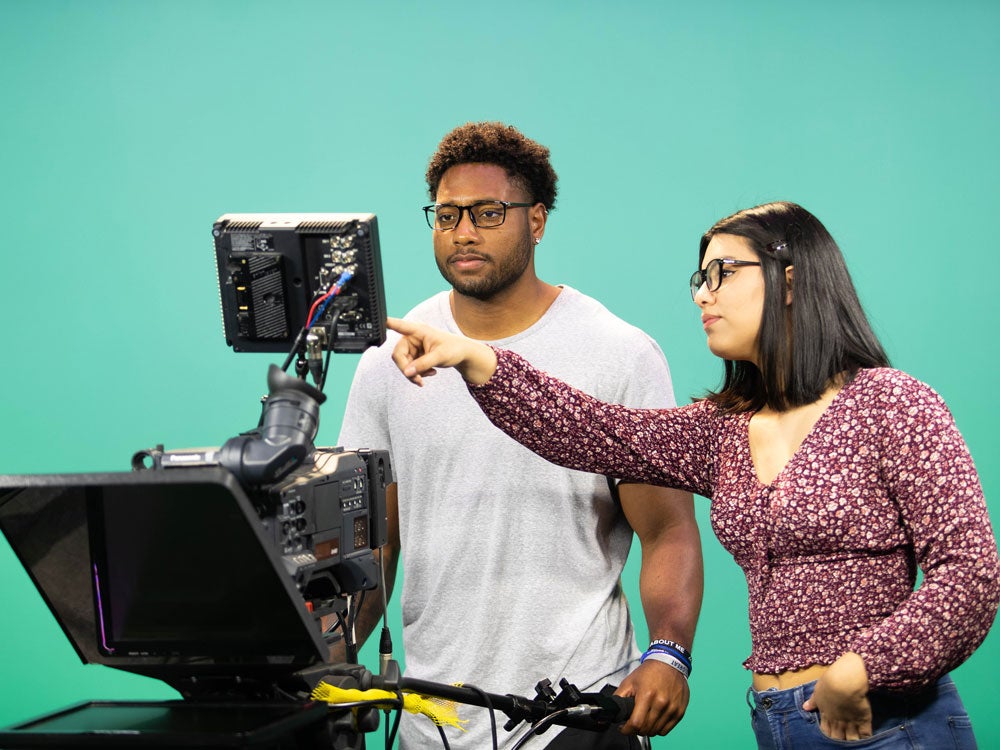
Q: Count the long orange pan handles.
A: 0